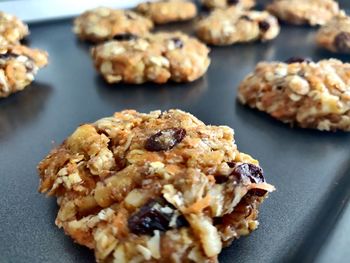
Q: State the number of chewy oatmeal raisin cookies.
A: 11